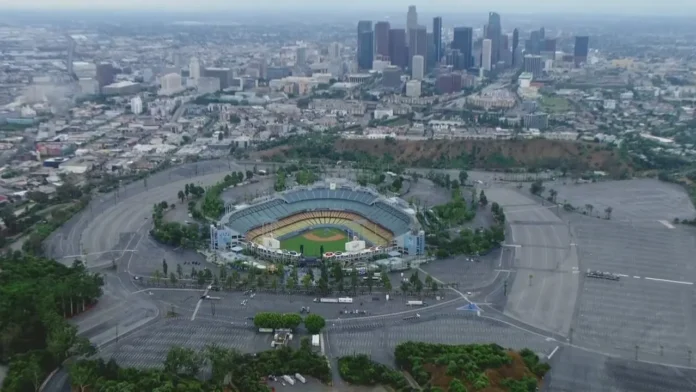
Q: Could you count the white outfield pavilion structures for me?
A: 2